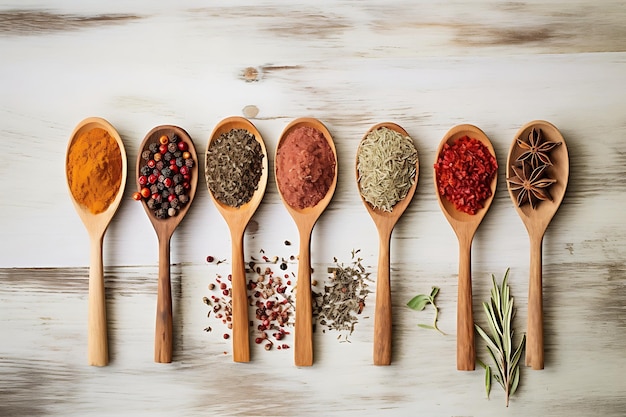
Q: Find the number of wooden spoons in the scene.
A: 7